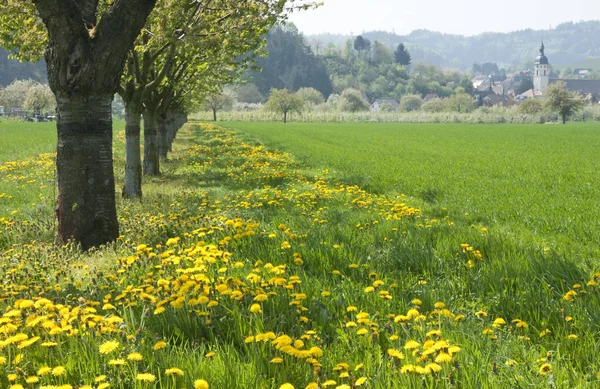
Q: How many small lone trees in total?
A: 3